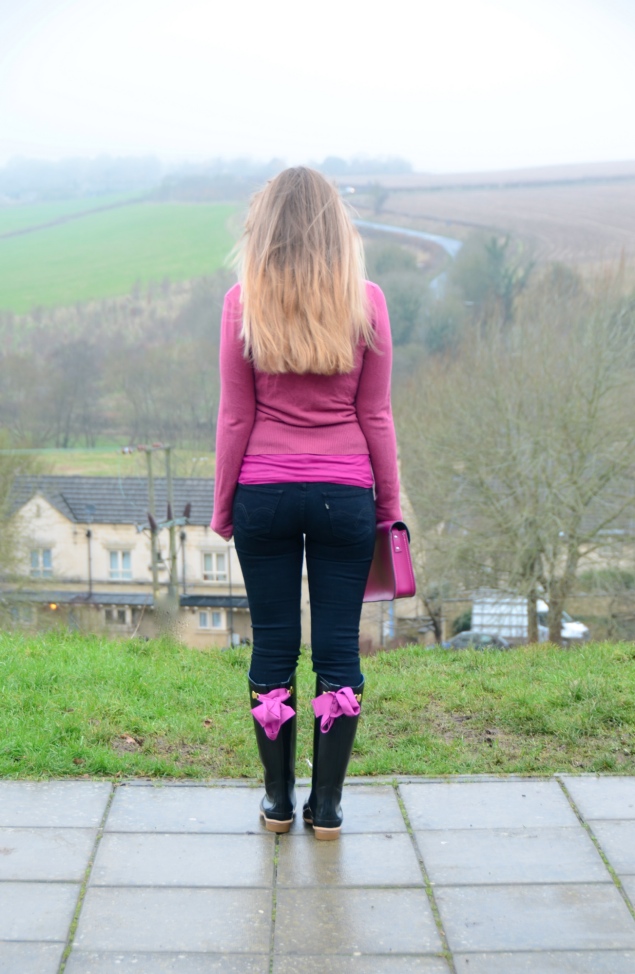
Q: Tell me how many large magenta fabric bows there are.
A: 2